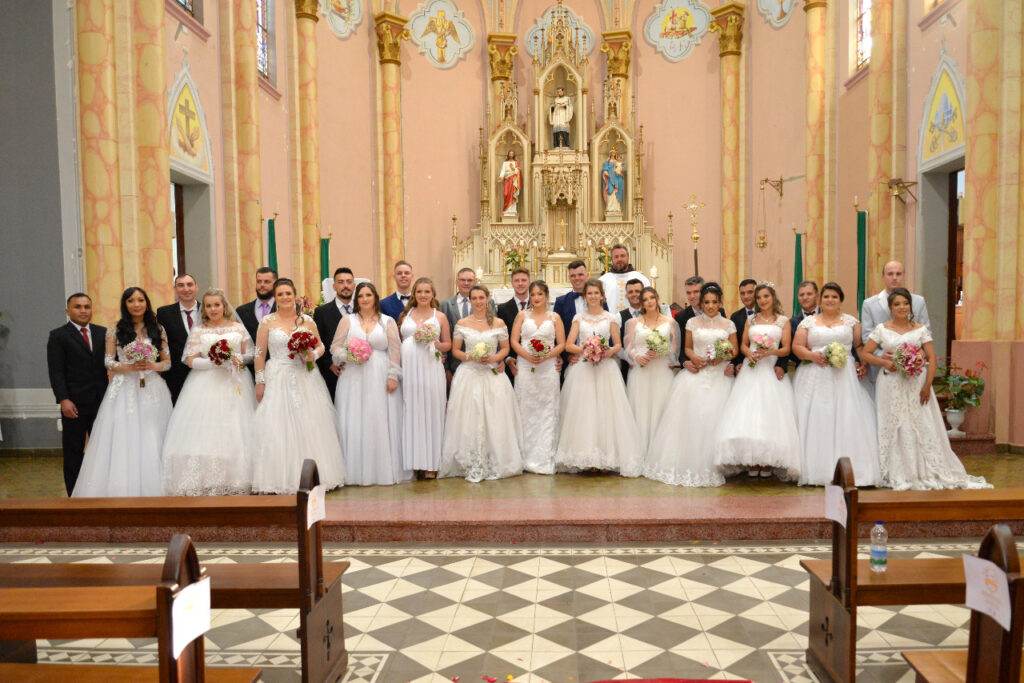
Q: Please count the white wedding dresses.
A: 13